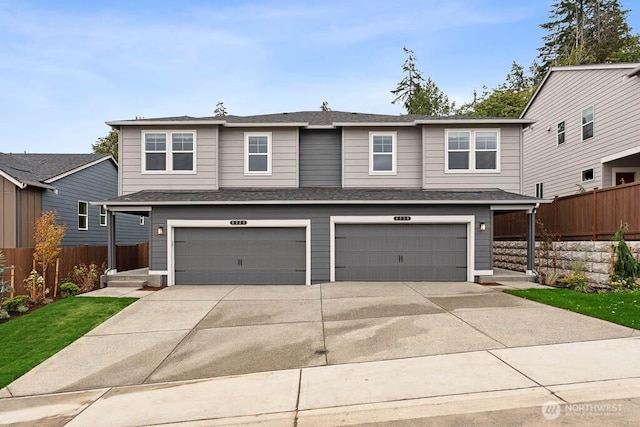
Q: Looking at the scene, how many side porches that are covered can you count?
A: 2